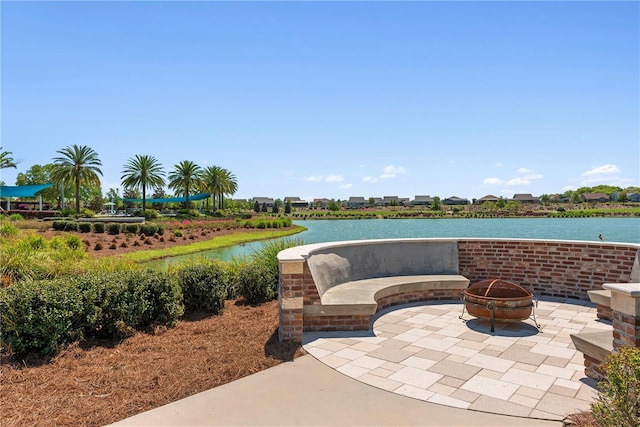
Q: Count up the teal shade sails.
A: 2